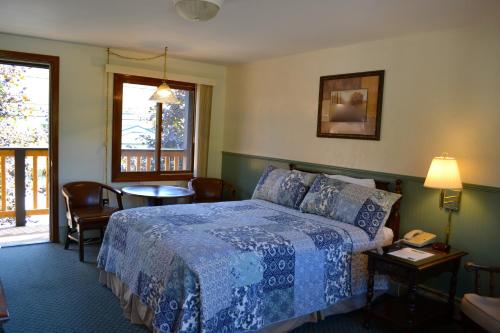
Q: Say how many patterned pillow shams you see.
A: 2